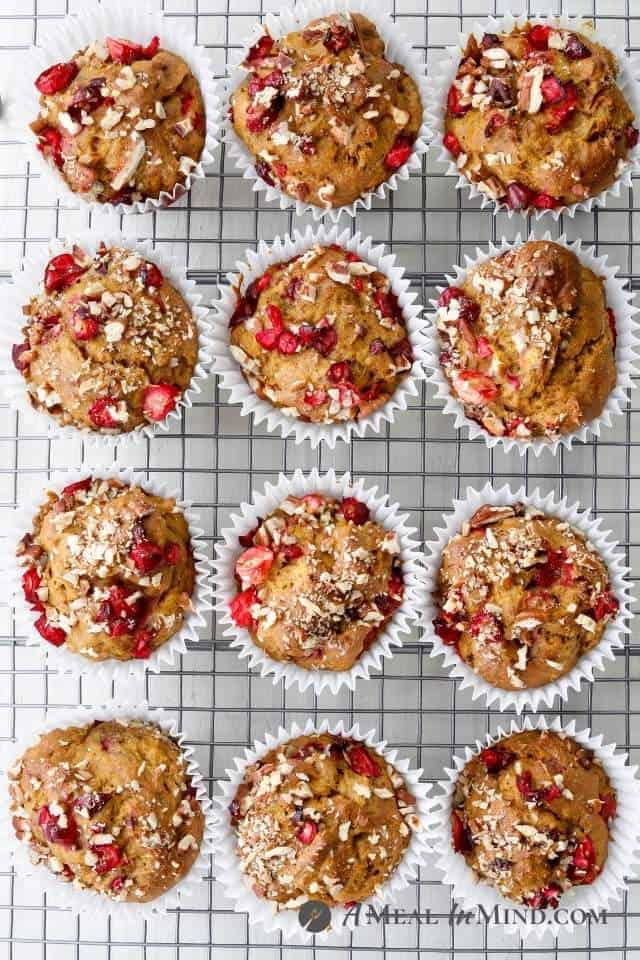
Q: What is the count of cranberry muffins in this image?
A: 12